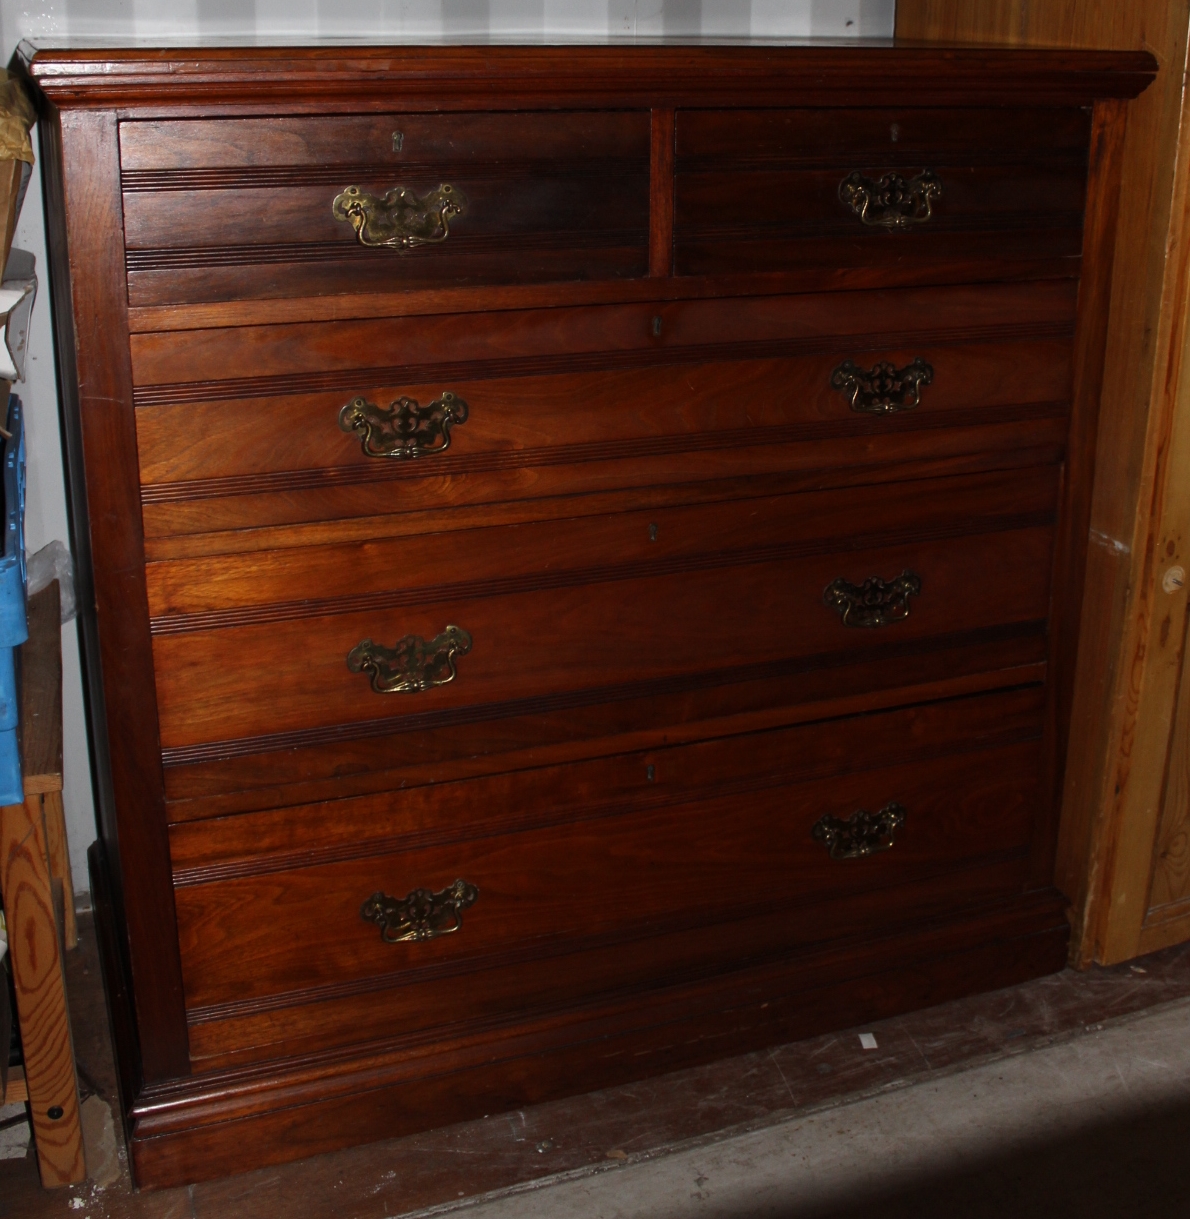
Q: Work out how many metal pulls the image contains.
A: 8